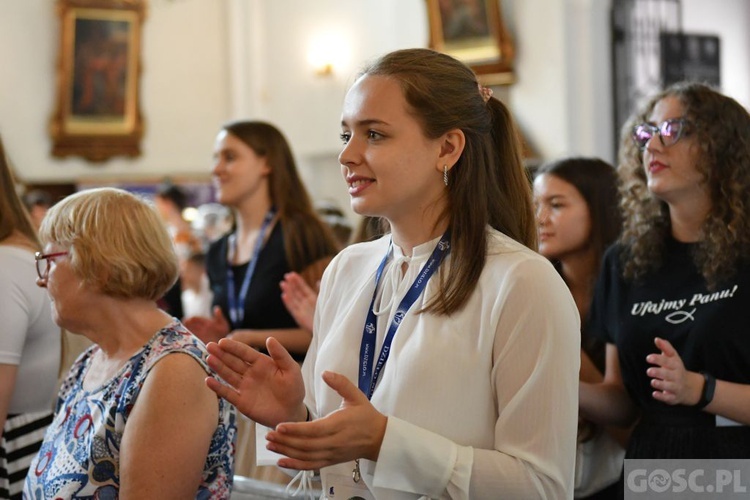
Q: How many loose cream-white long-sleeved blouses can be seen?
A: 1